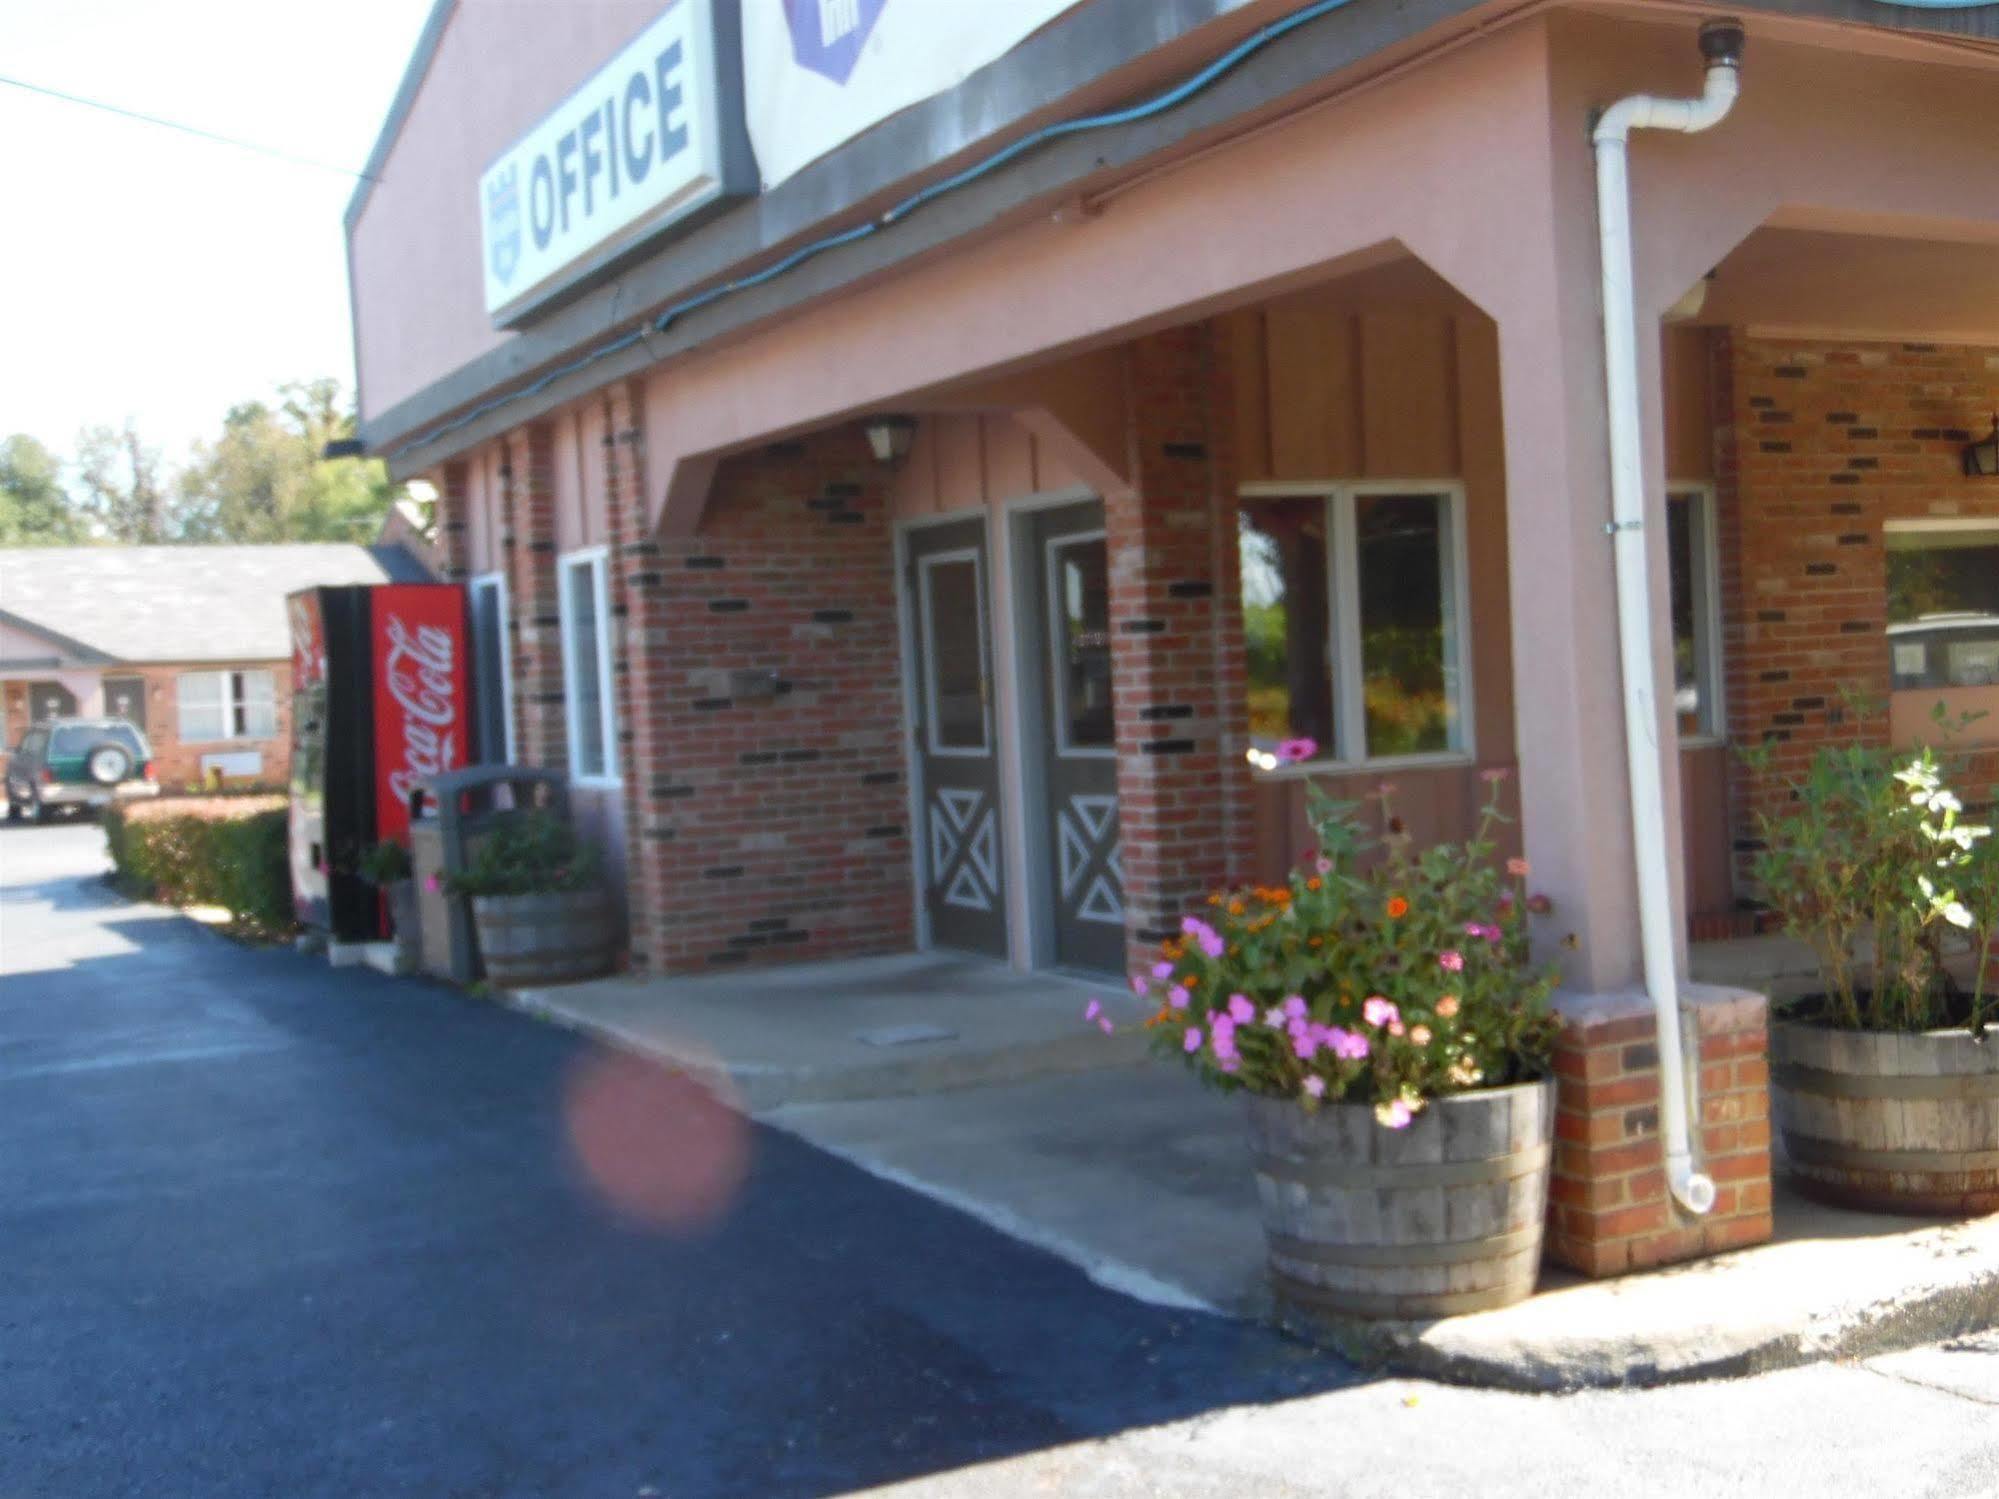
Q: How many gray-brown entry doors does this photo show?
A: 2